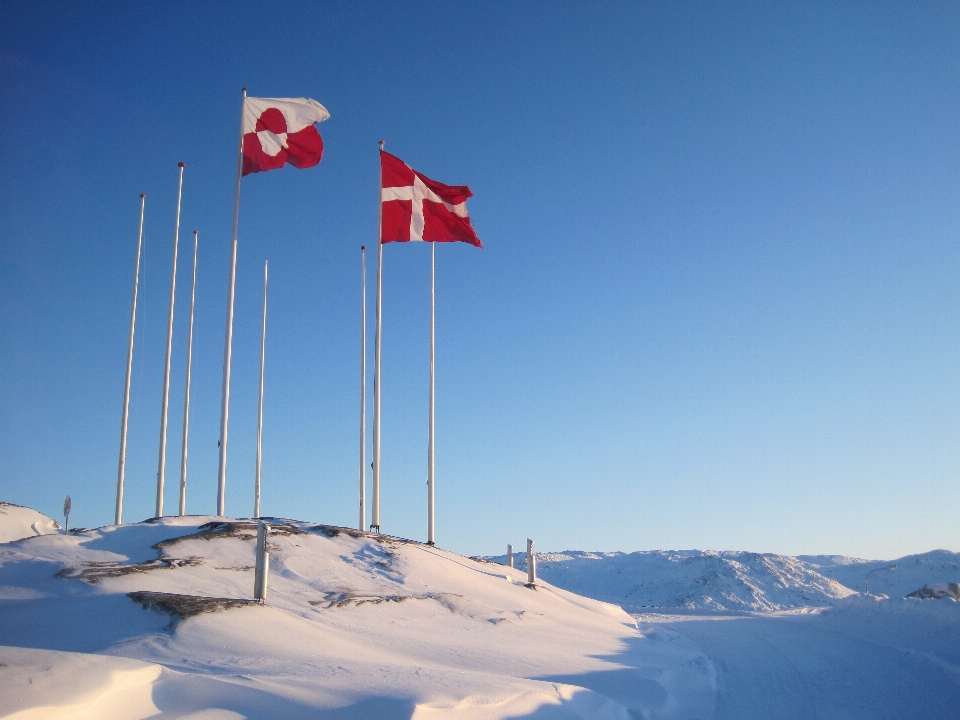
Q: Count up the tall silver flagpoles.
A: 8